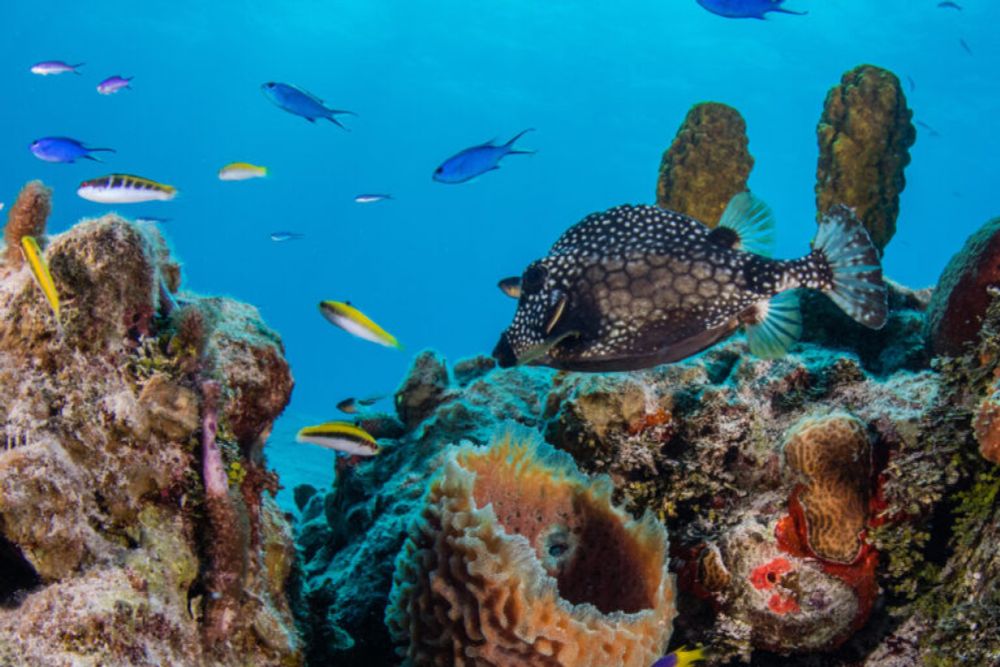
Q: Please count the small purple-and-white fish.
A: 2